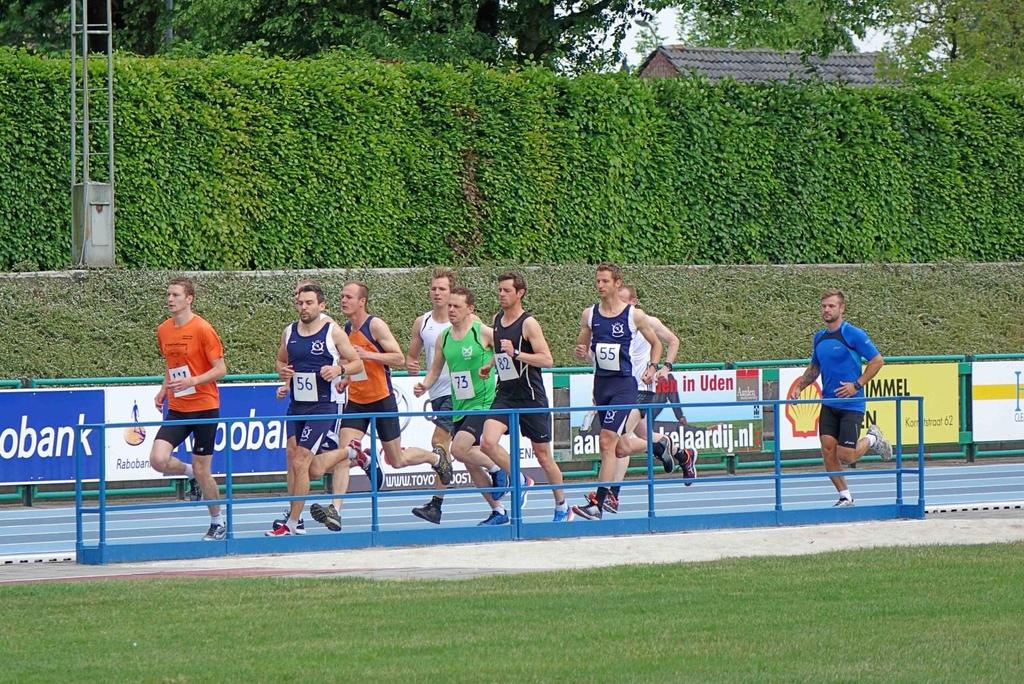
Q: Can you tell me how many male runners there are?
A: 10